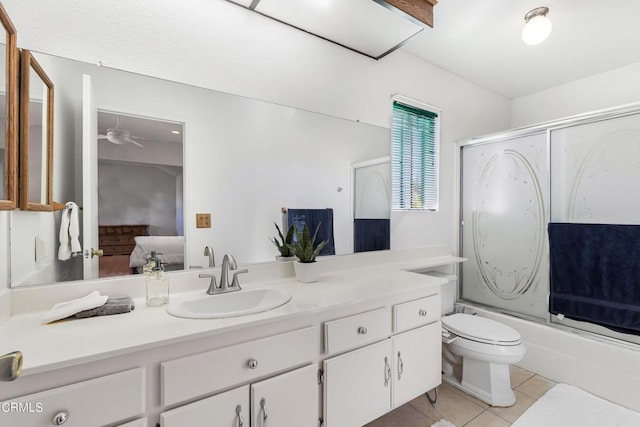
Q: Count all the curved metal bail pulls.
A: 4